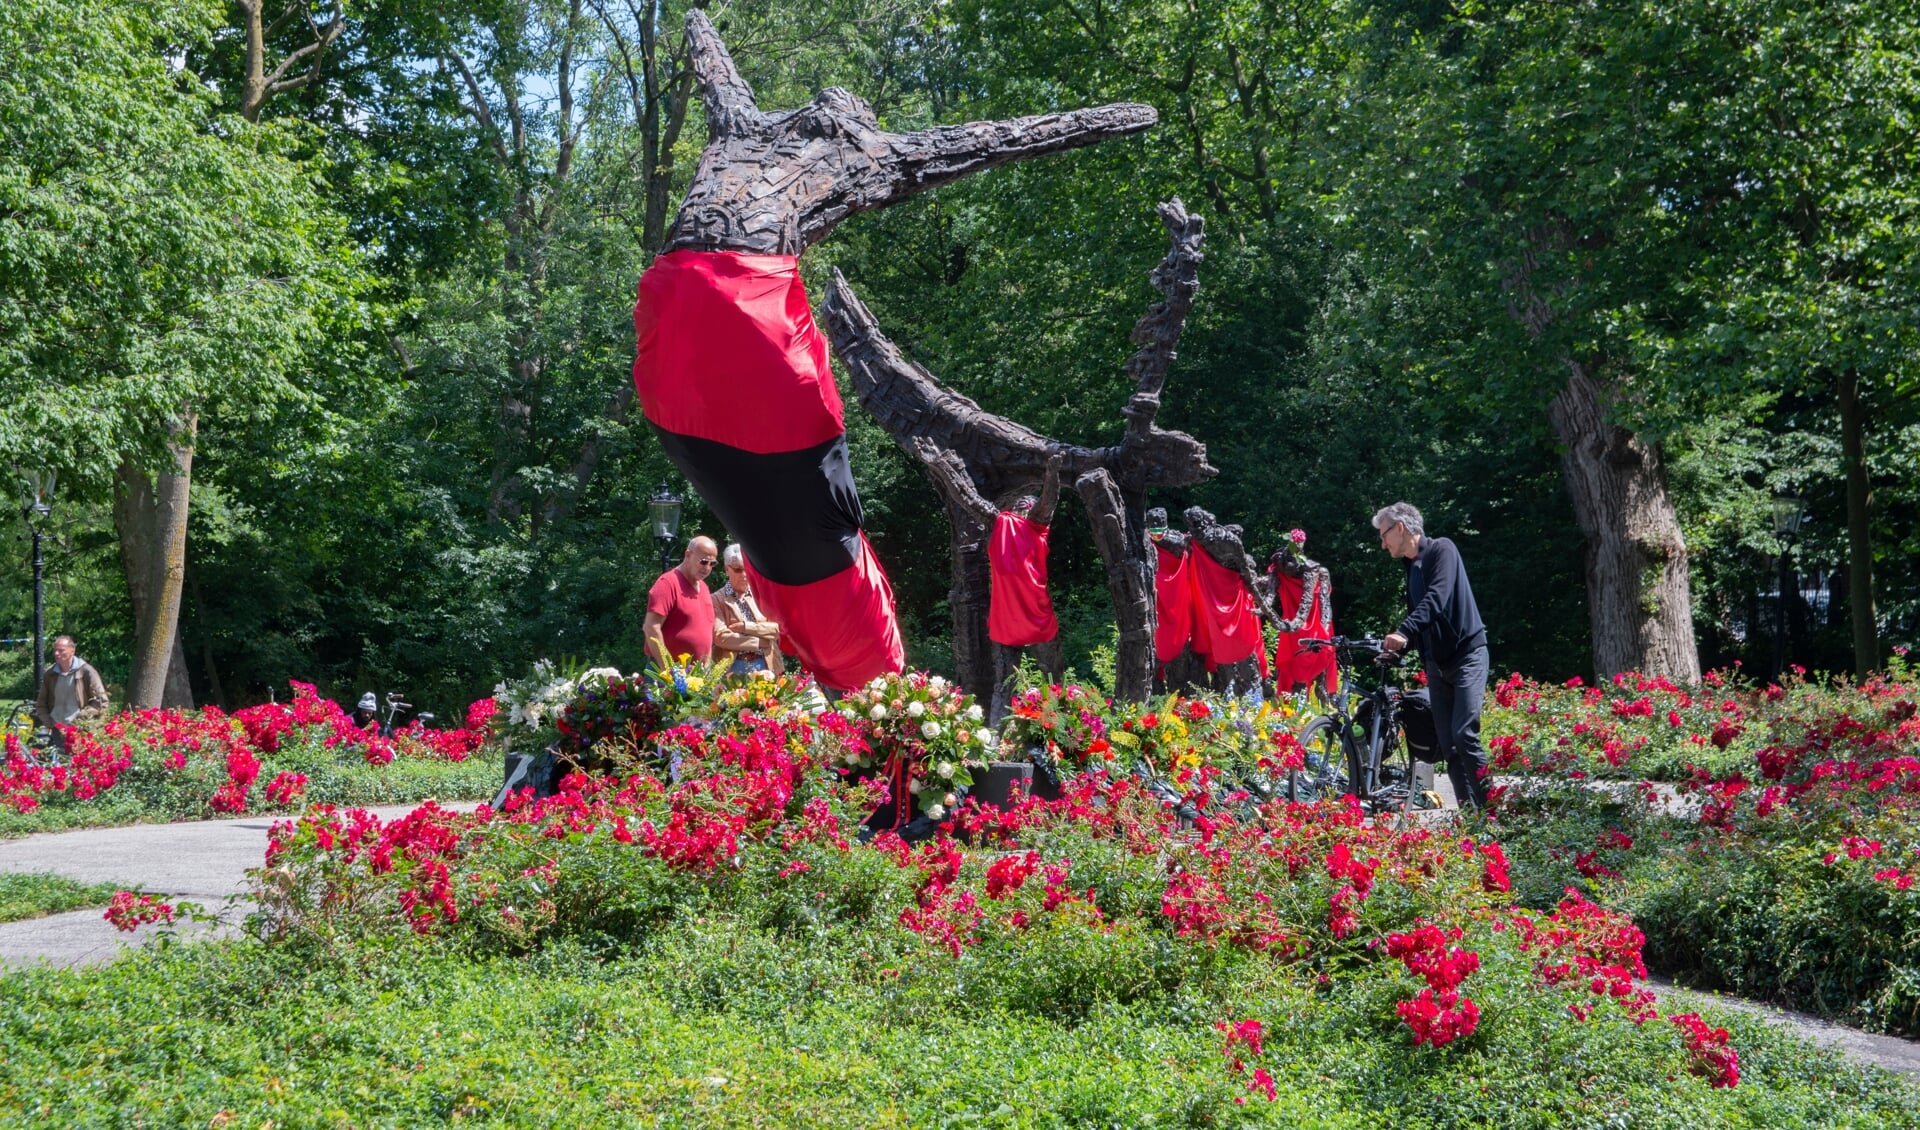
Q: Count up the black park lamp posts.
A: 3